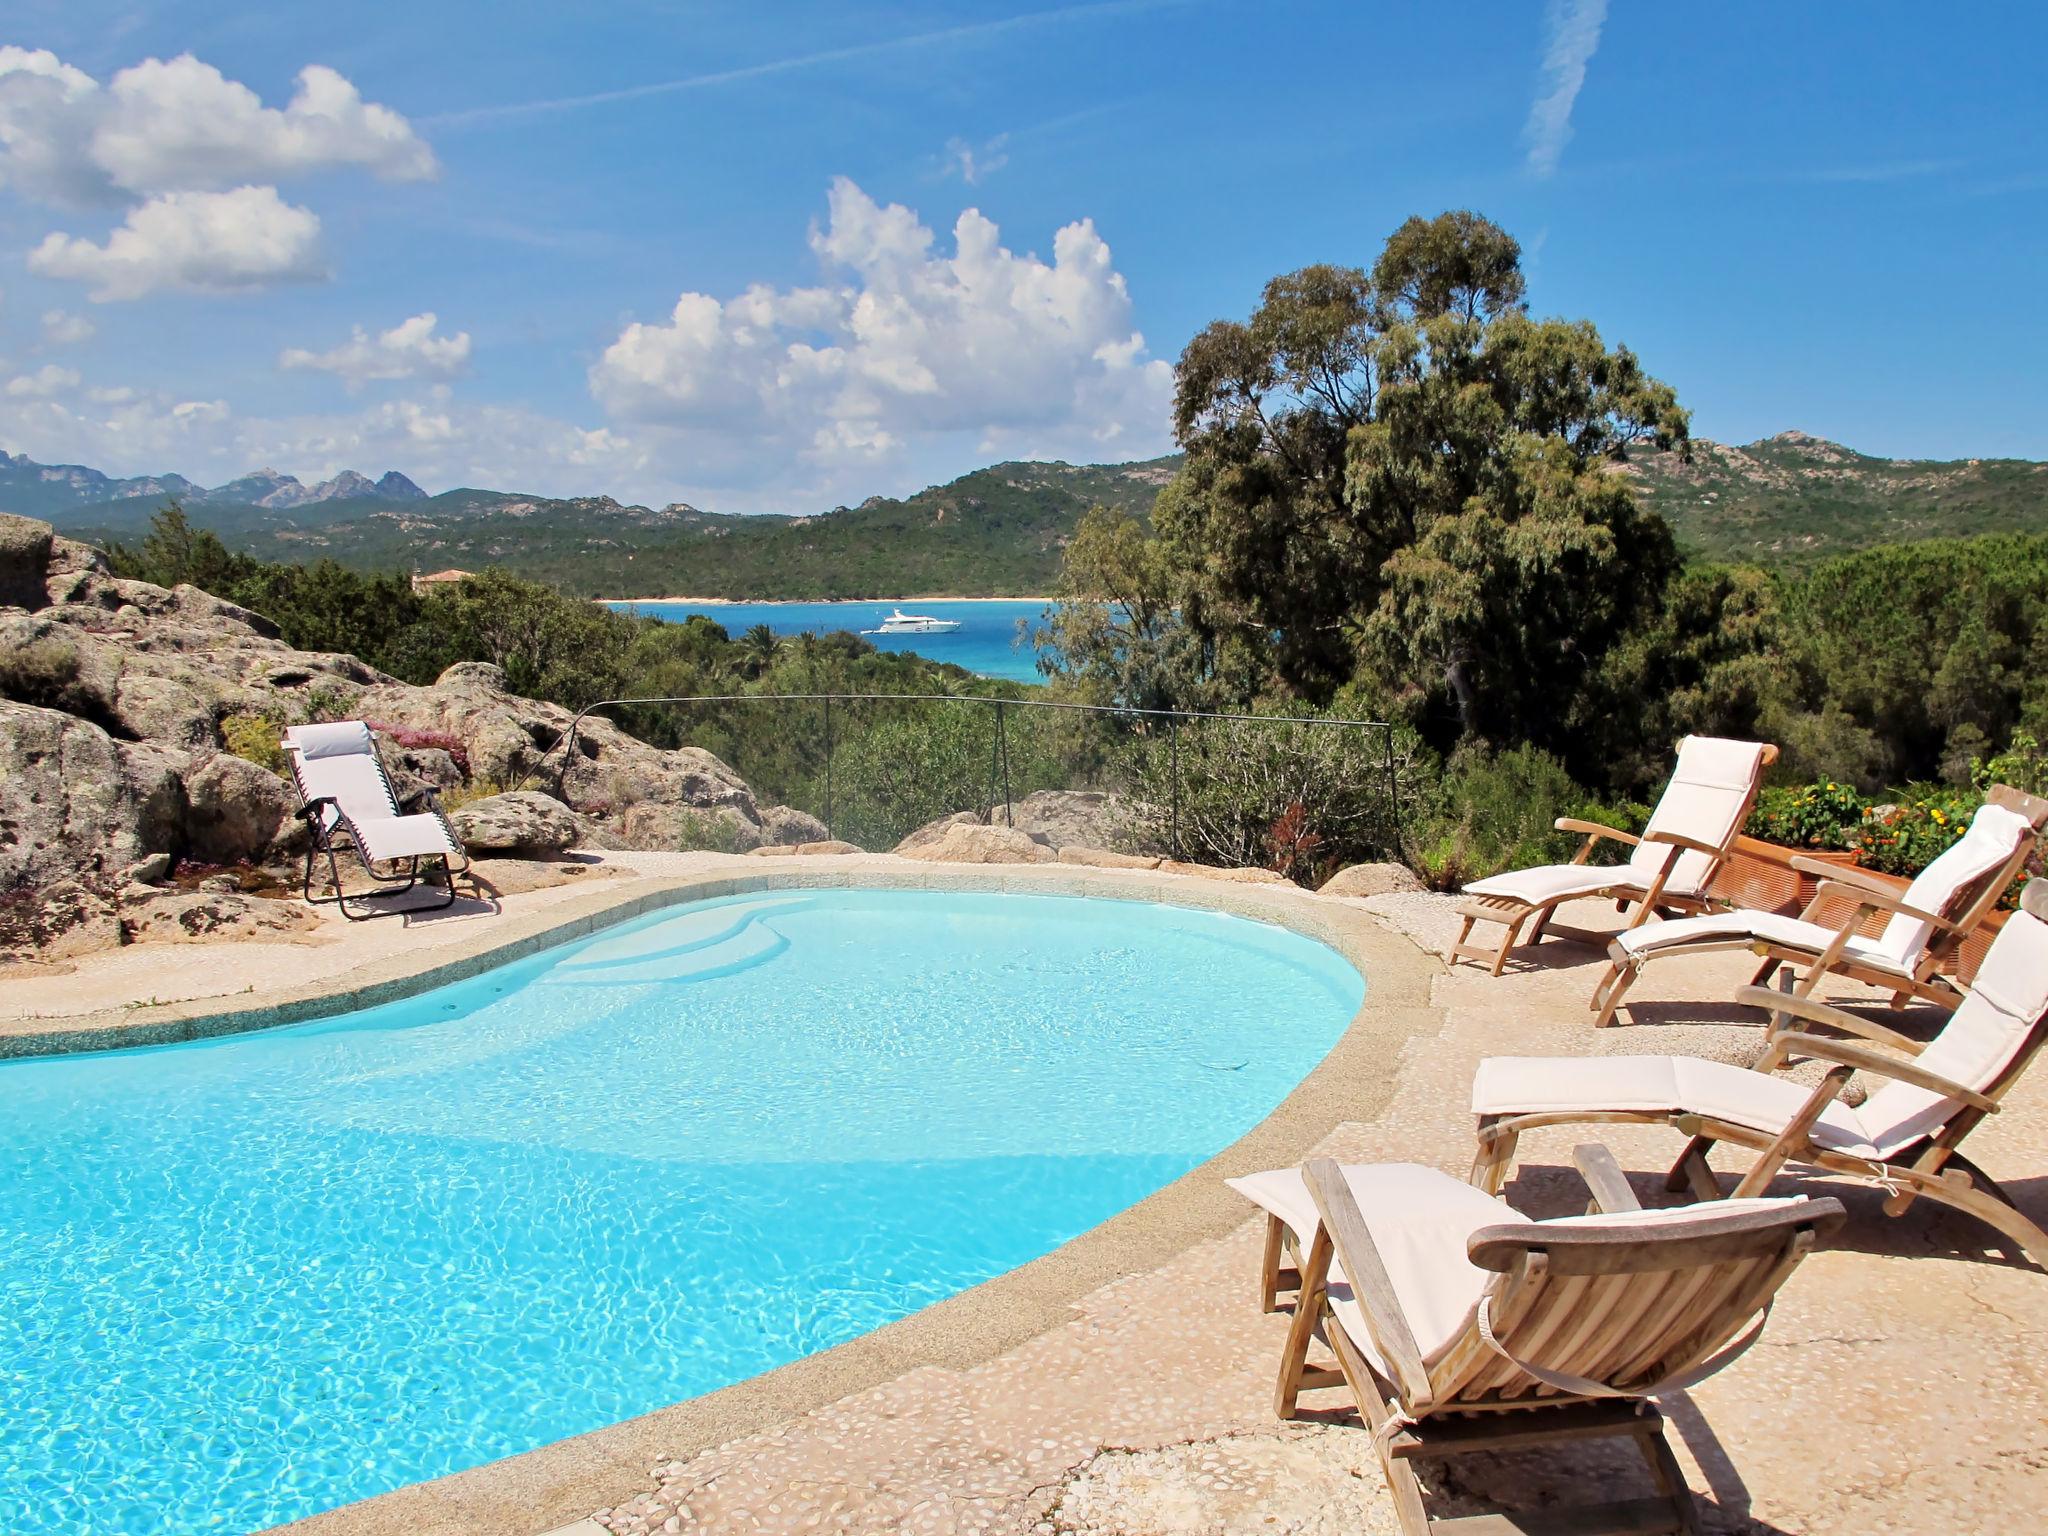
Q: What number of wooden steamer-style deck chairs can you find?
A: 4